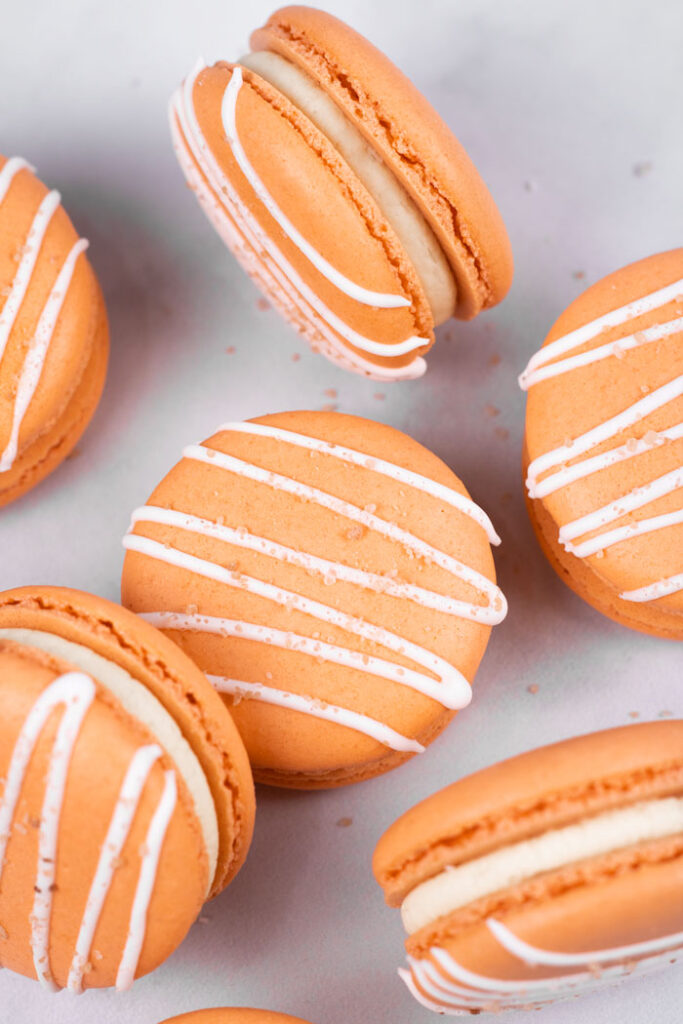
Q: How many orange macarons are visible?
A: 7